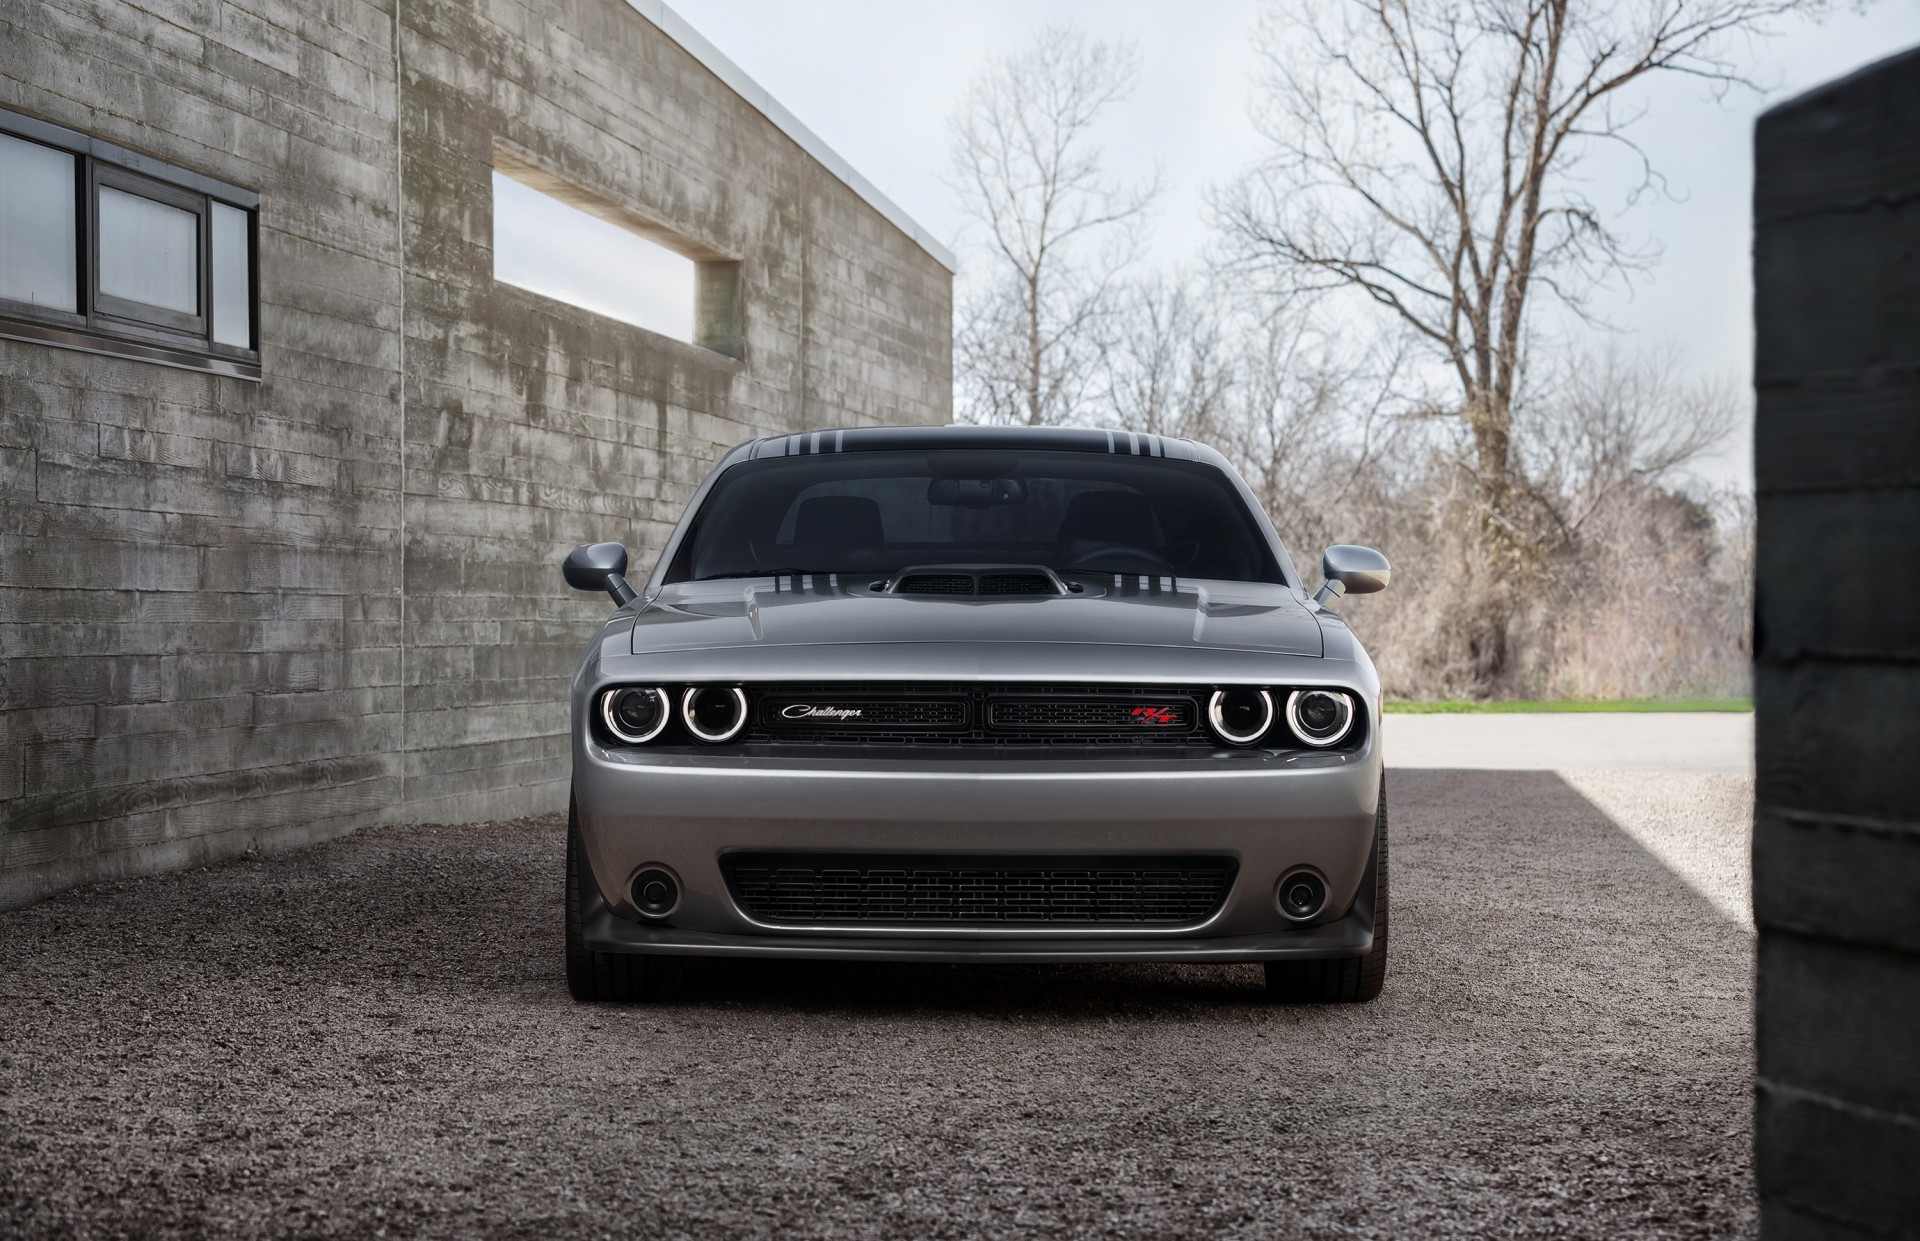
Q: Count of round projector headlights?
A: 4